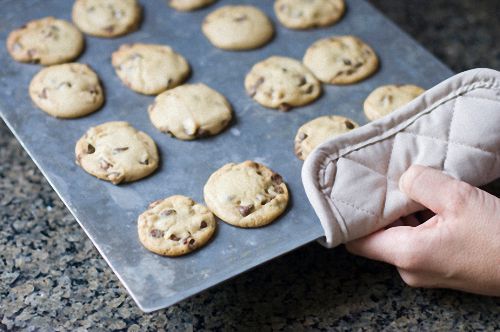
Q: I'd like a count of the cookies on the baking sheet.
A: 15